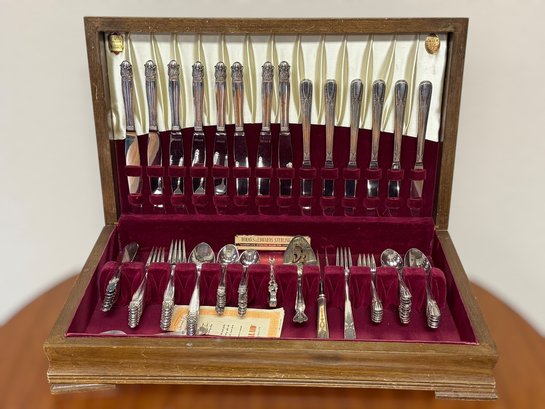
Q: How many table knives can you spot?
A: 14